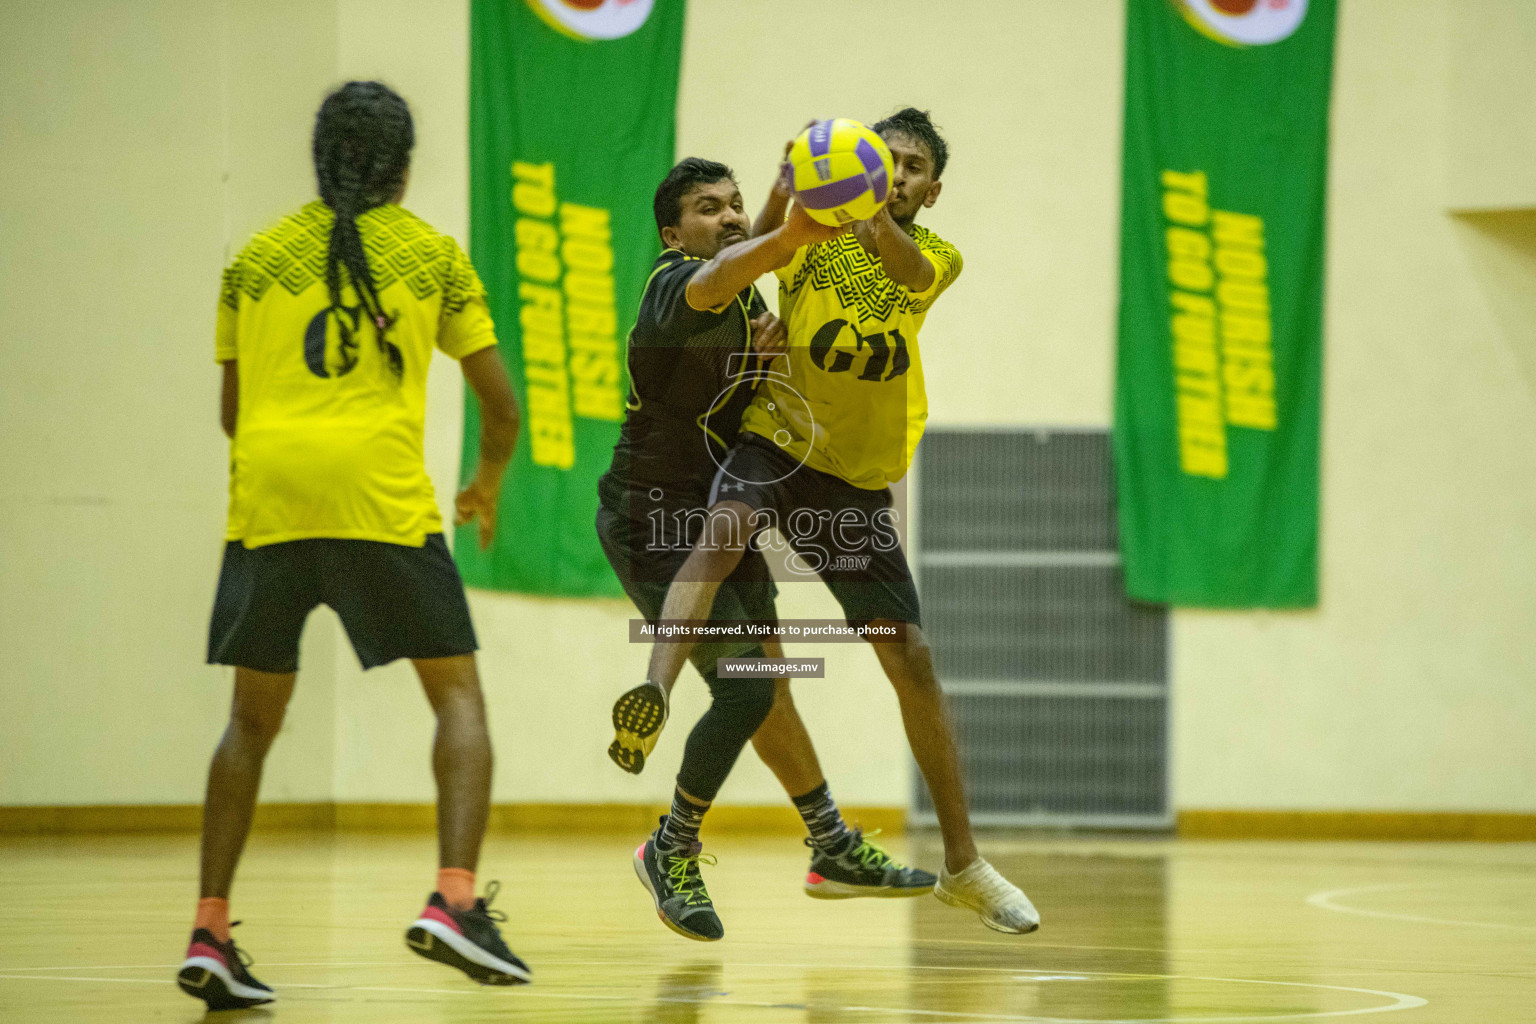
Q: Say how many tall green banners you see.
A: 2